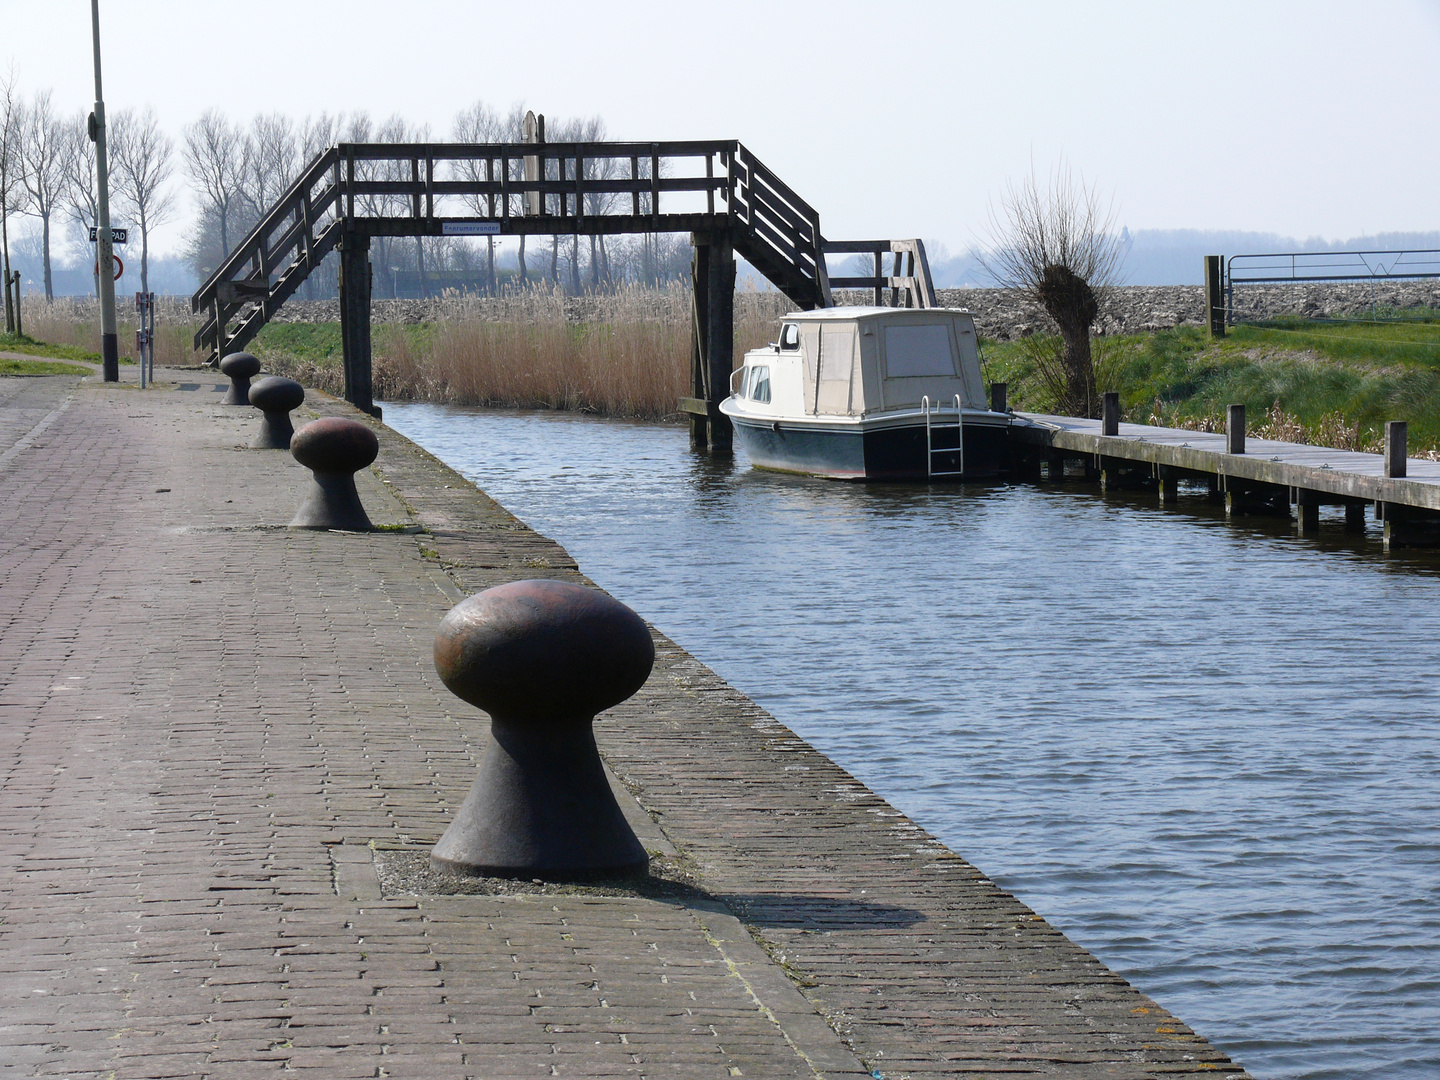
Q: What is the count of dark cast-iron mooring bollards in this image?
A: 4